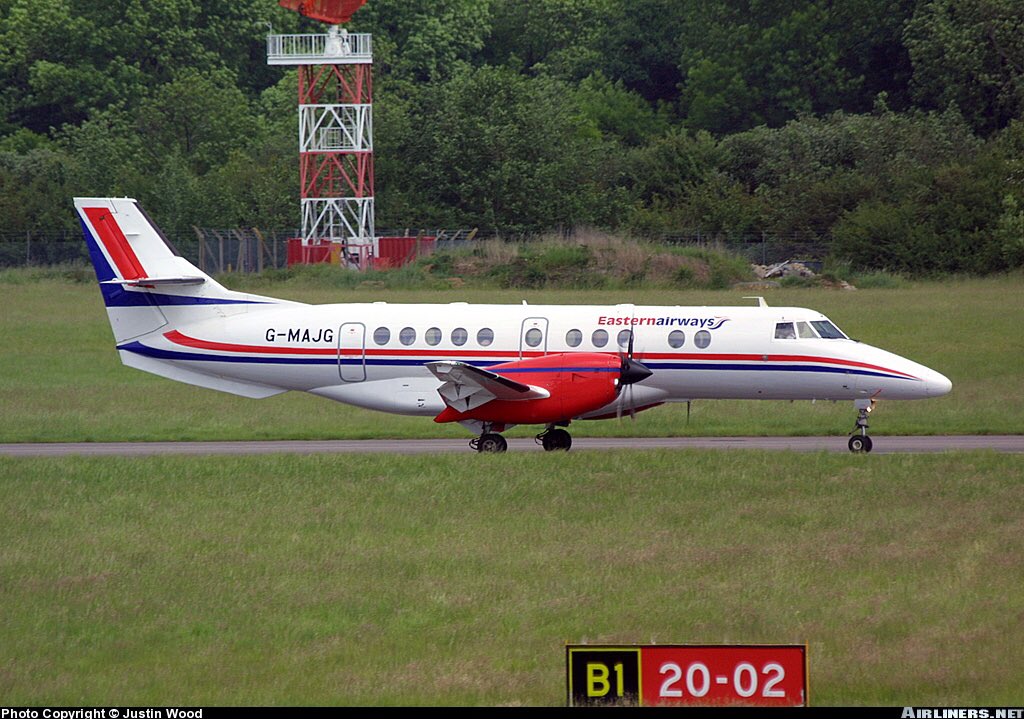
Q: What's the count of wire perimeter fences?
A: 1